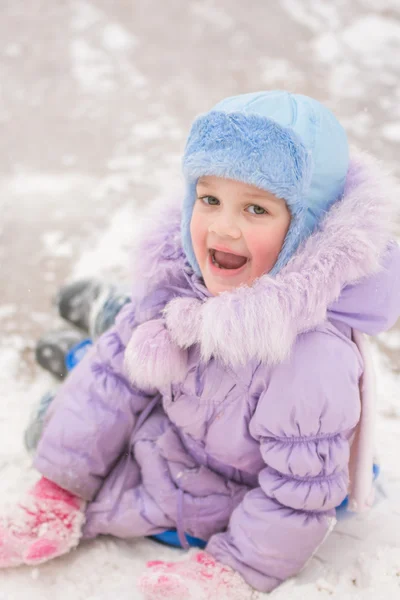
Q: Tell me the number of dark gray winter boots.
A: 2